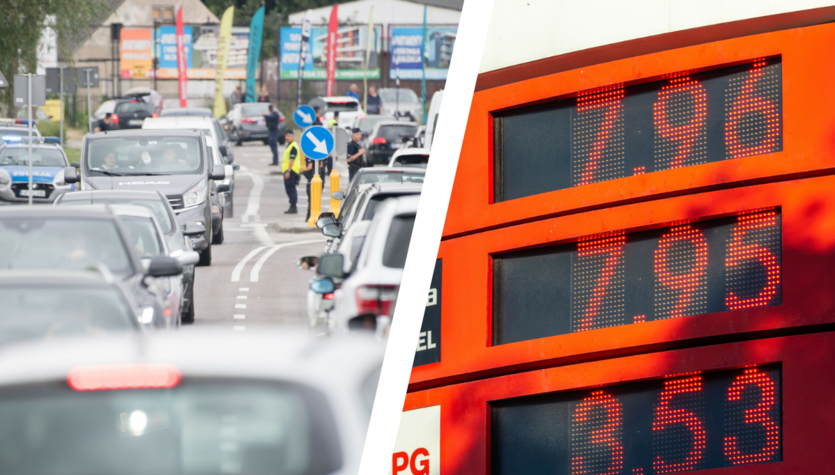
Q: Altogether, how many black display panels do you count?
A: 3